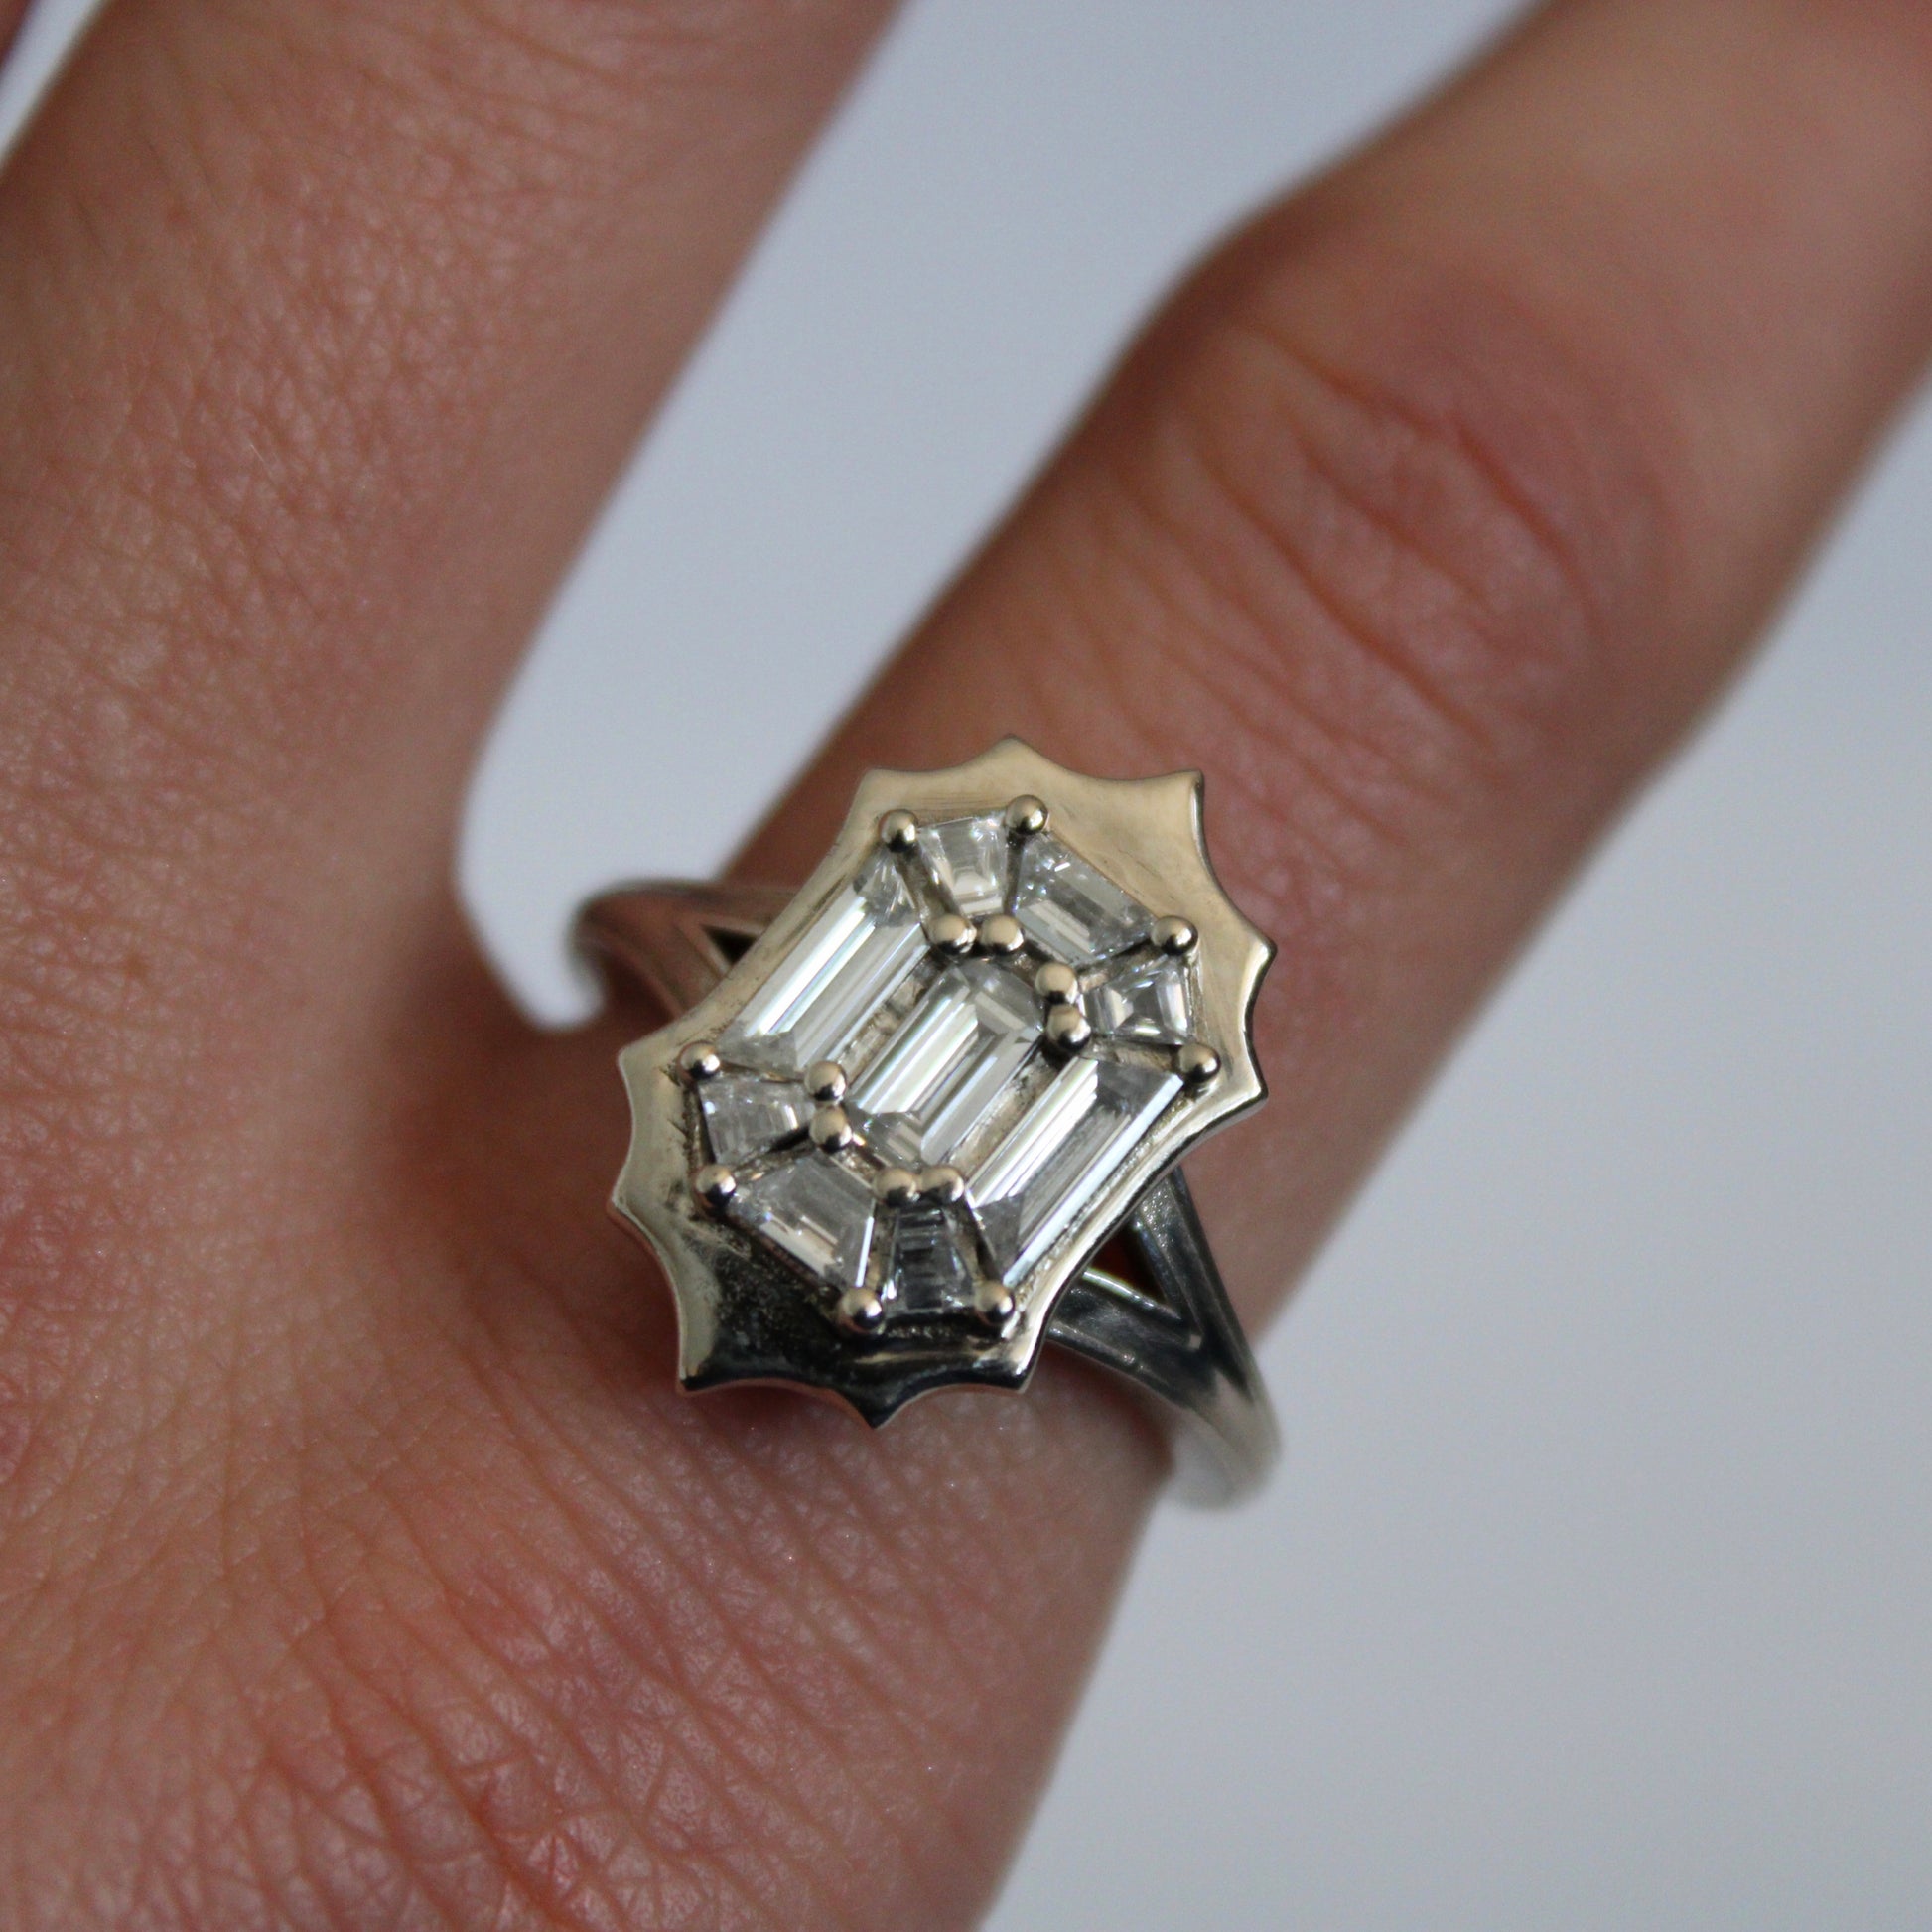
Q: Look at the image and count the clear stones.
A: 9